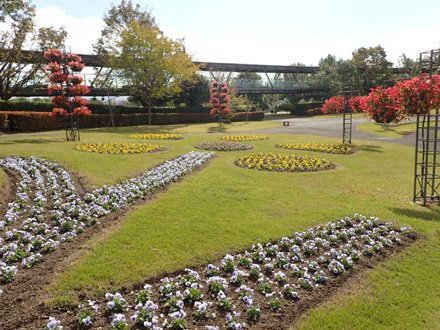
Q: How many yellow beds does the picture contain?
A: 5